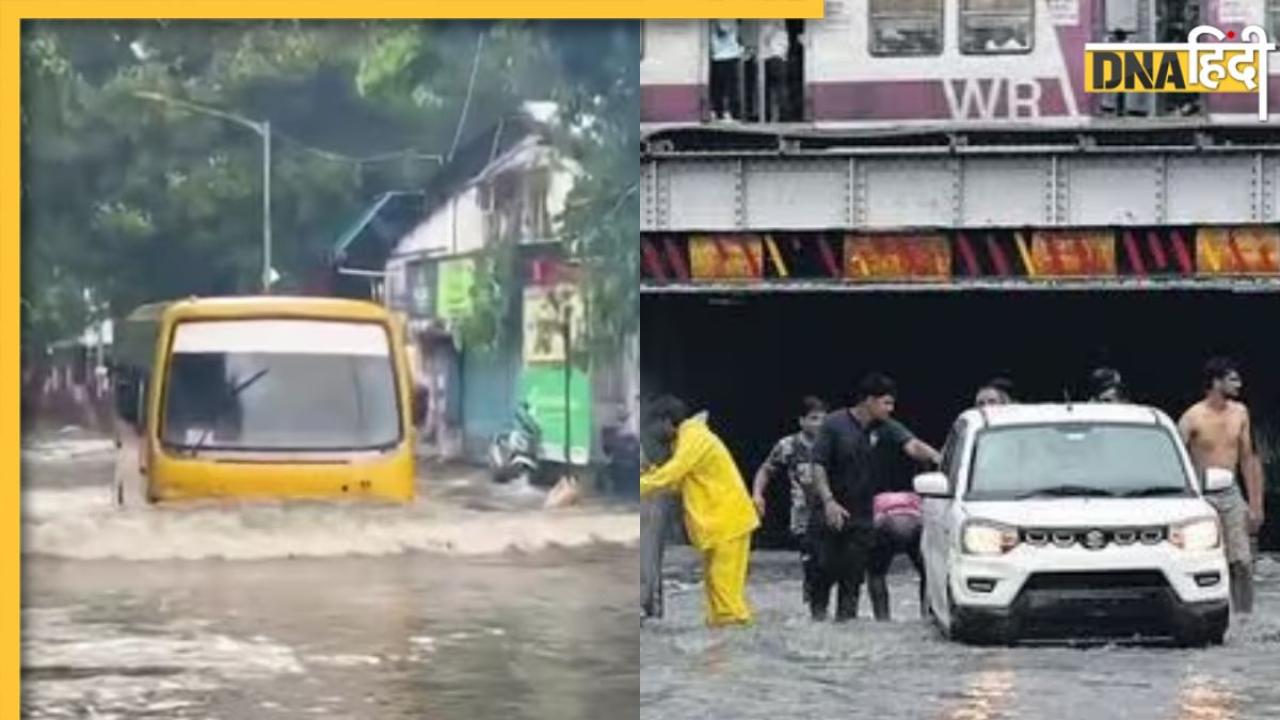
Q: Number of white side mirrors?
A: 2